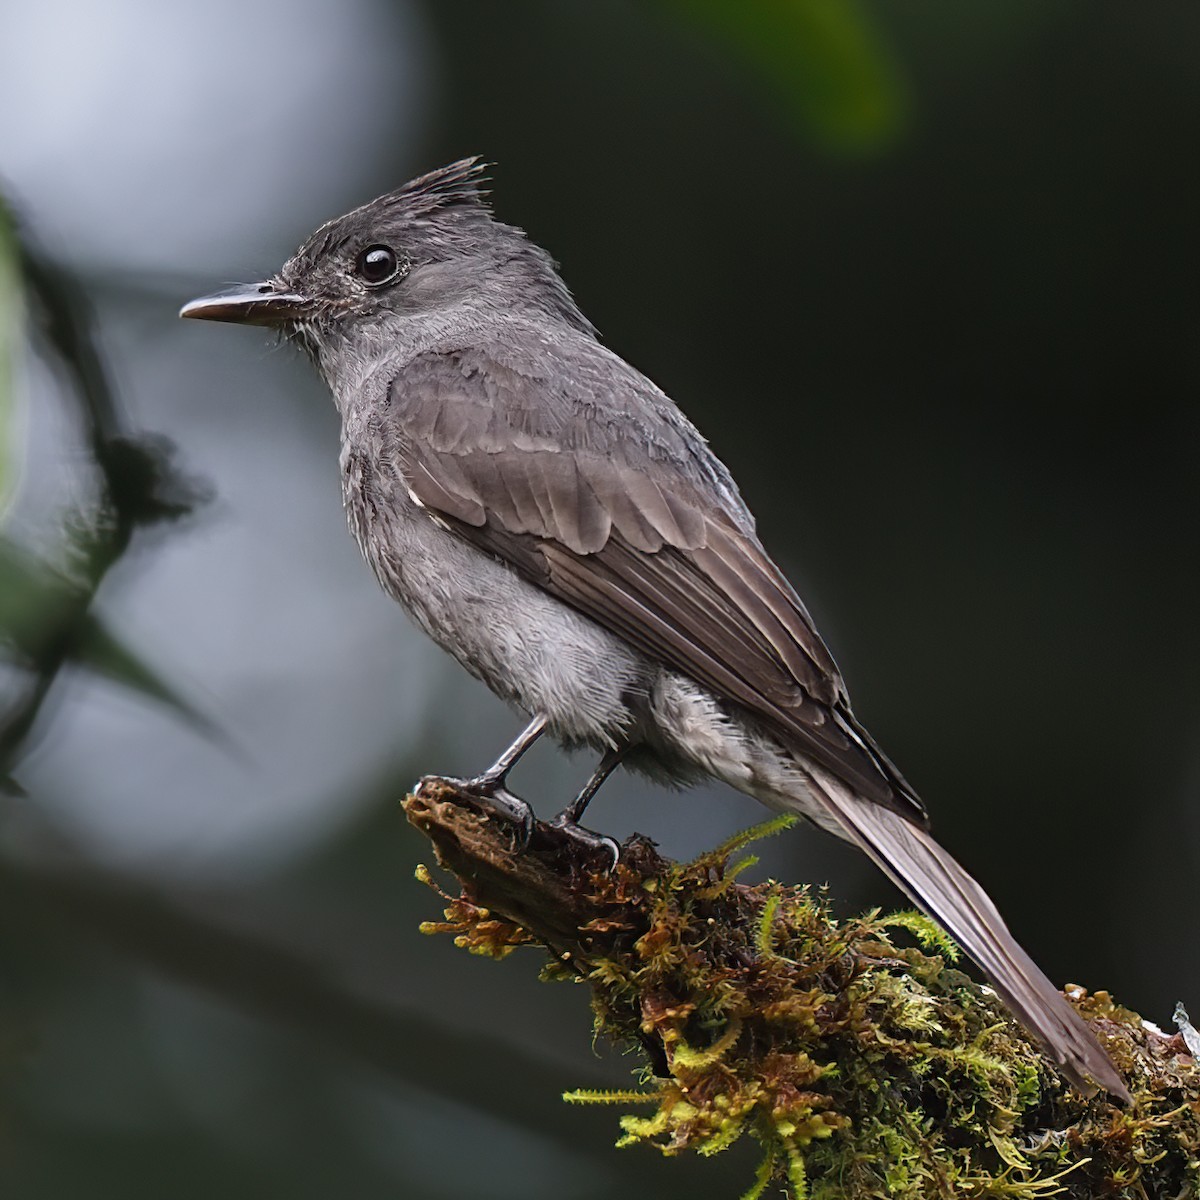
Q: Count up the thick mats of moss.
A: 1